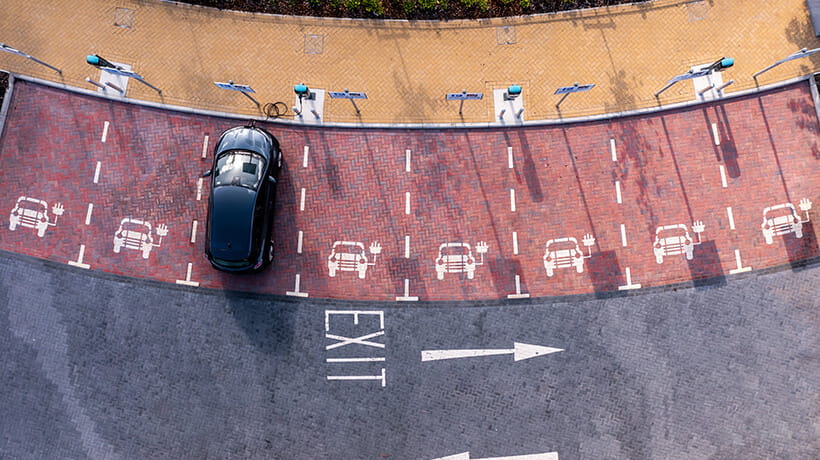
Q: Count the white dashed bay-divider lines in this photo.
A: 7